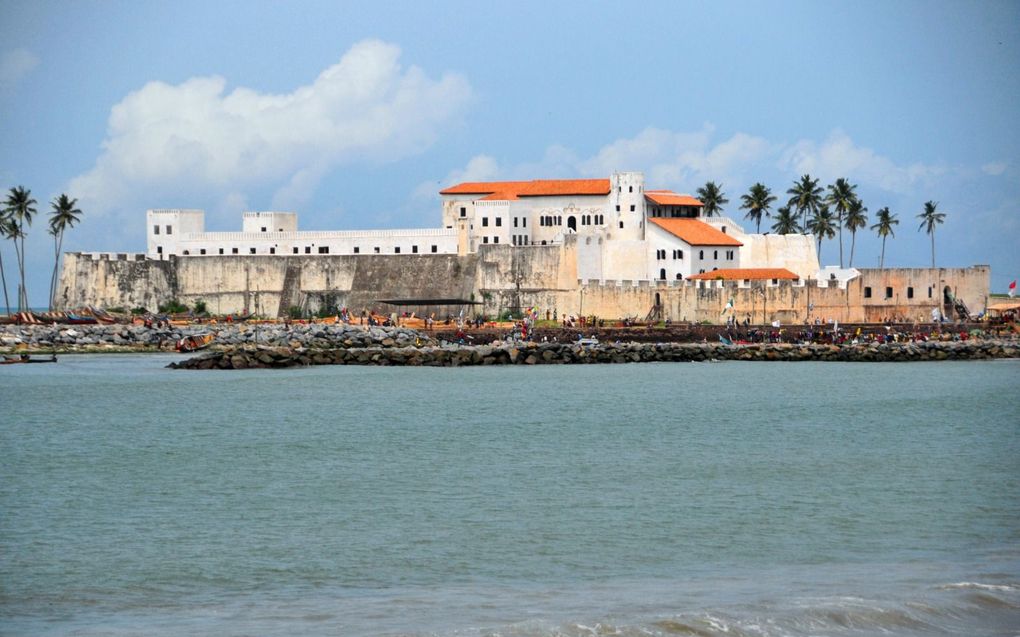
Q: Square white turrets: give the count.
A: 2